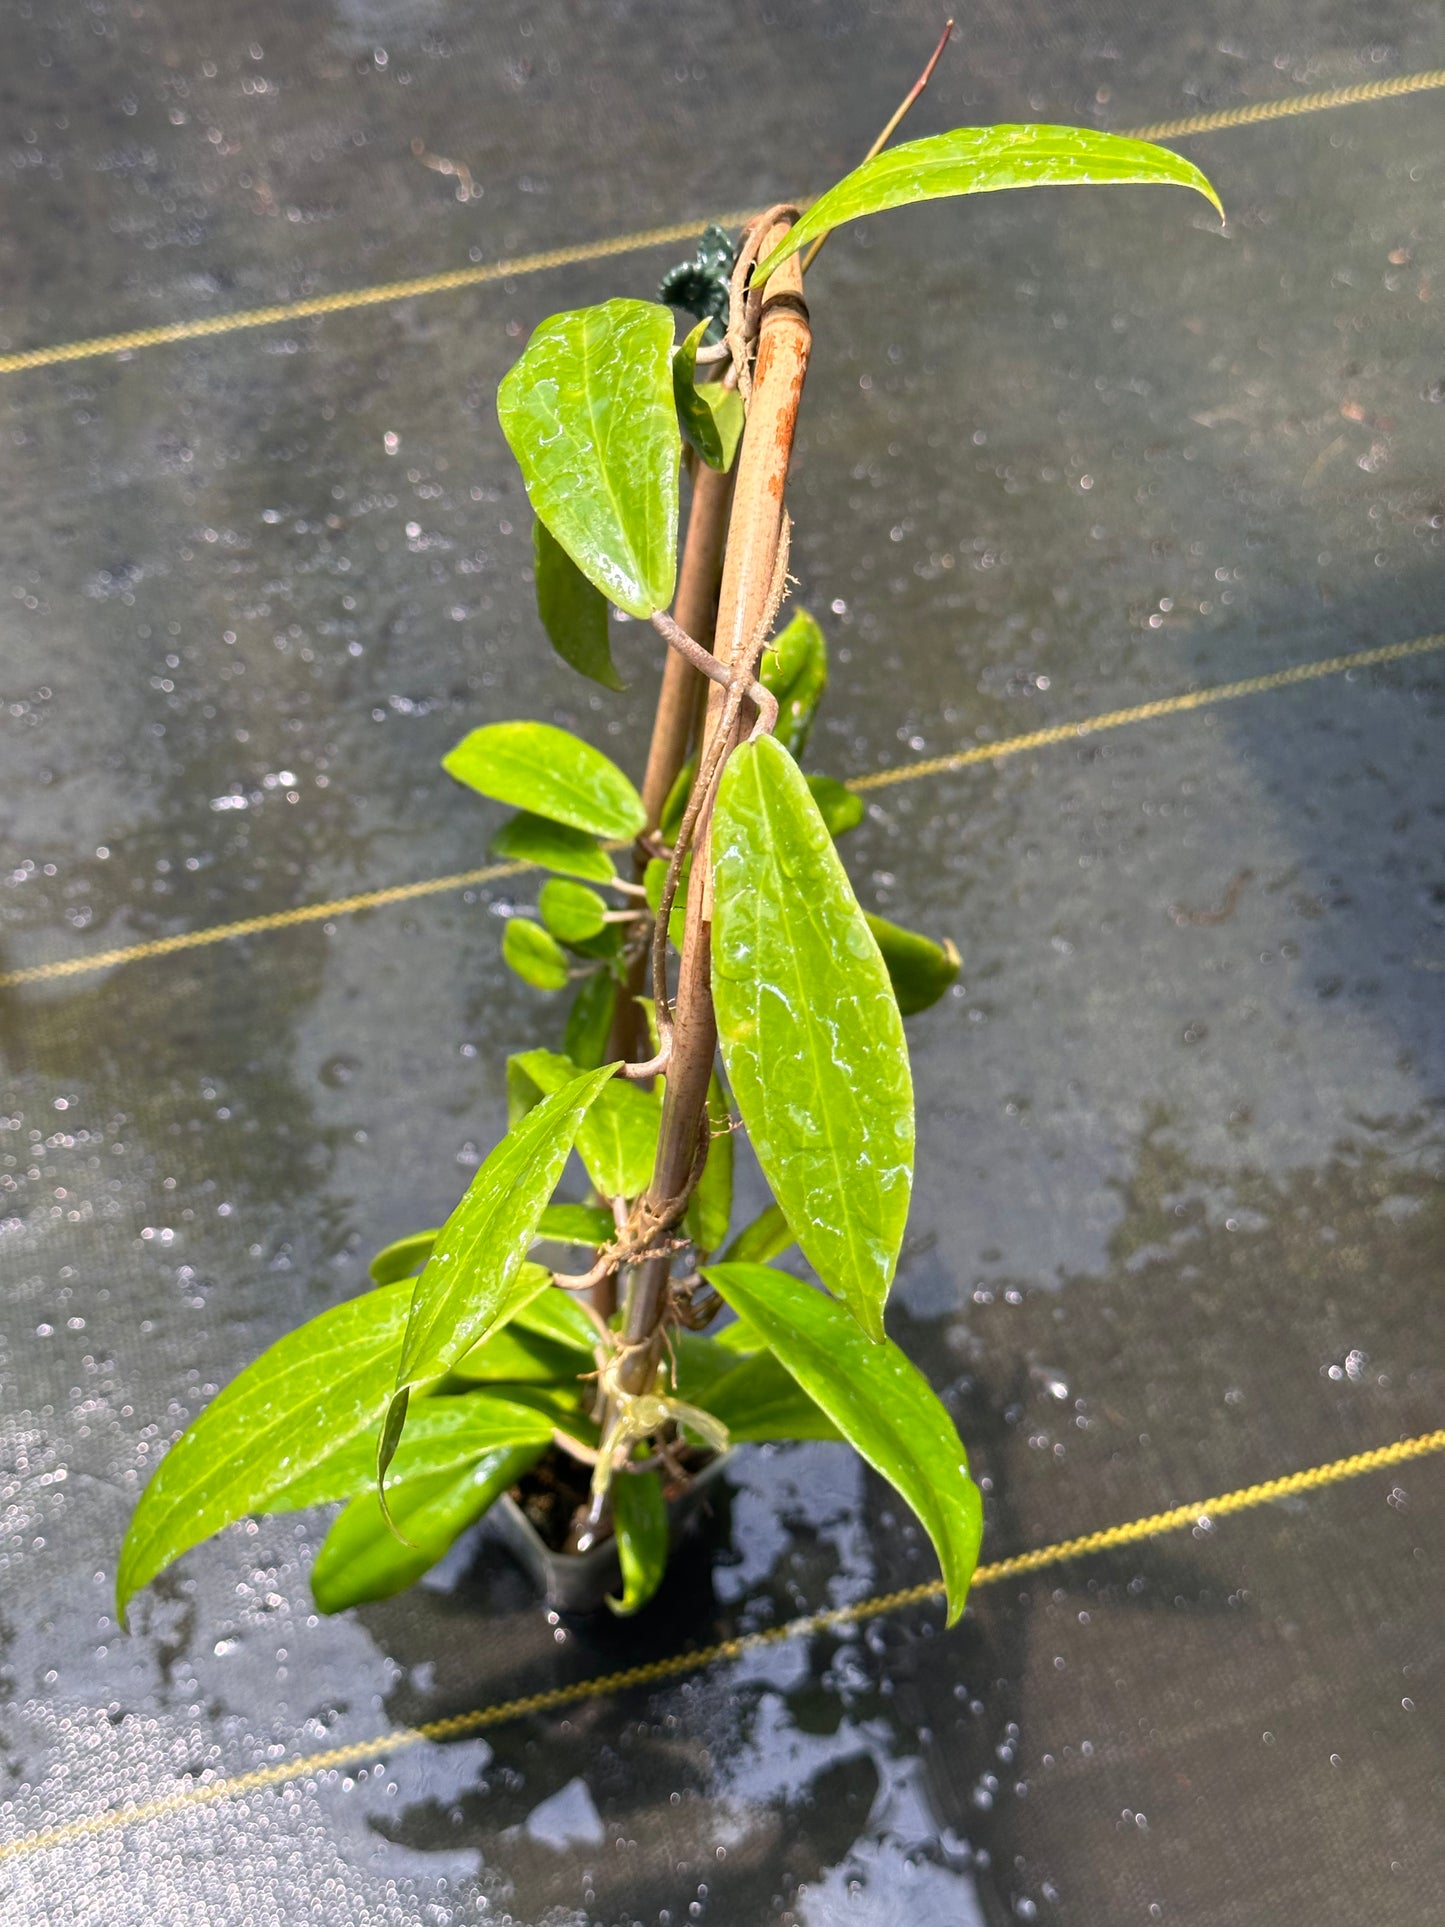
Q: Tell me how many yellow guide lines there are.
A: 3